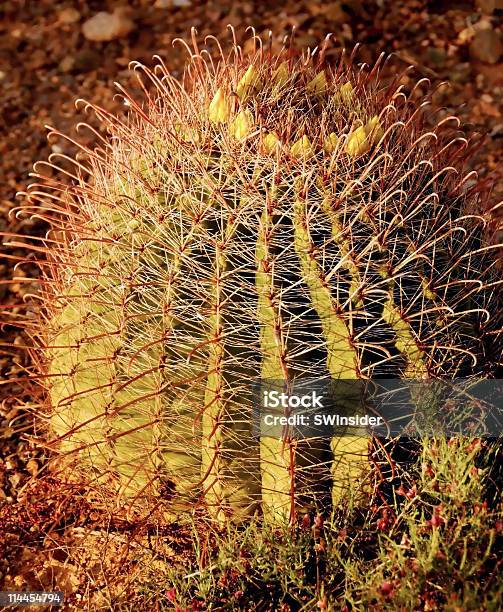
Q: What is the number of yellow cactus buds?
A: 11